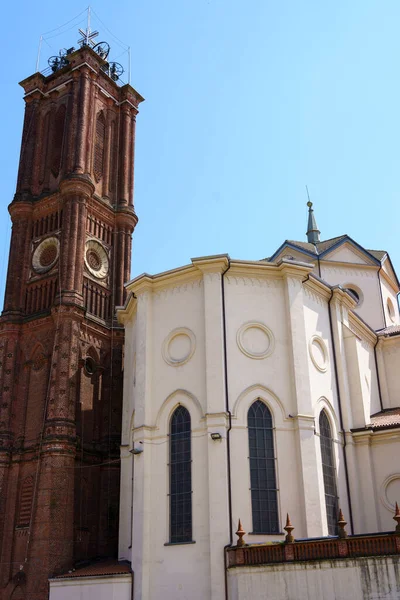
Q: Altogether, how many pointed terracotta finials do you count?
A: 4